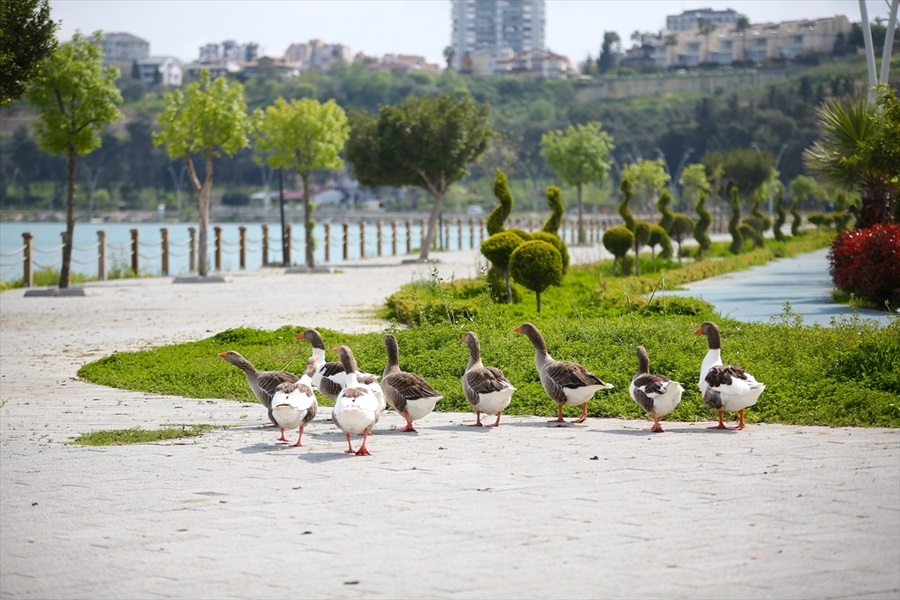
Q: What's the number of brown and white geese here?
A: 9